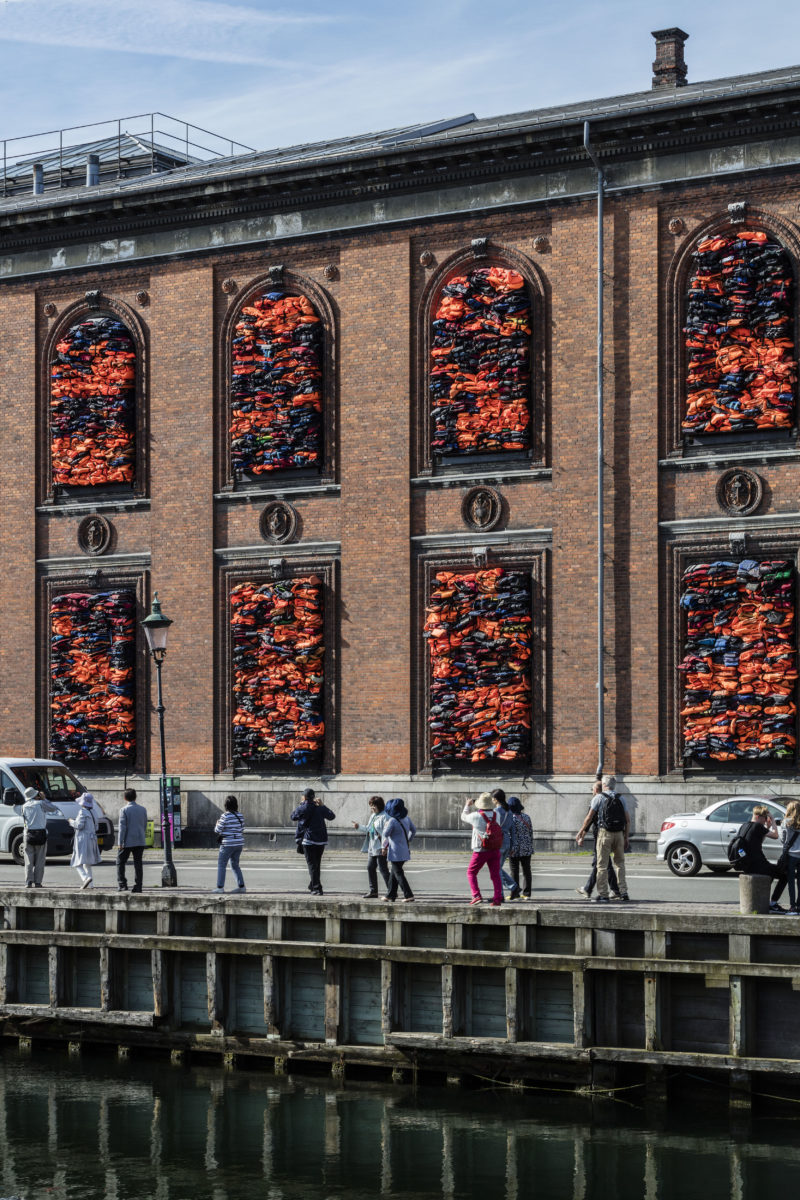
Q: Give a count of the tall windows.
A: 8